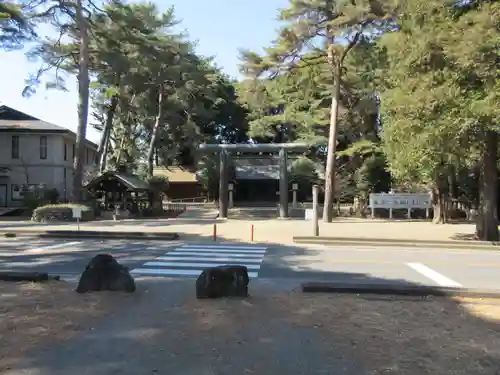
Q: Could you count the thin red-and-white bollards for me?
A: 2